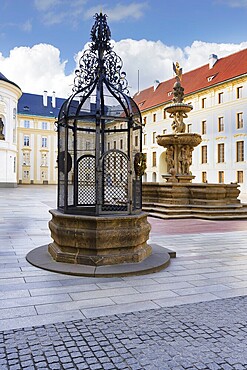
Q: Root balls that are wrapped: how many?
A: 0